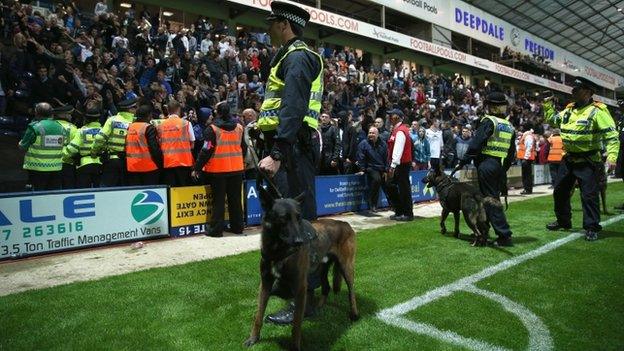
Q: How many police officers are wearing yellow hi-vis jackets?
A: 6